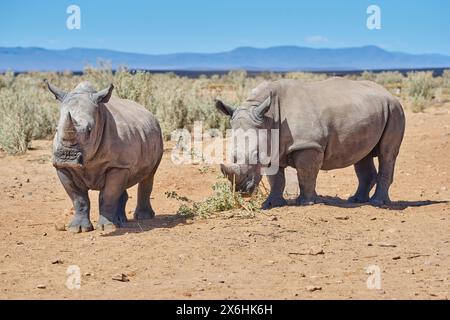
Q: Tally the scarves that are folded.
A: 0